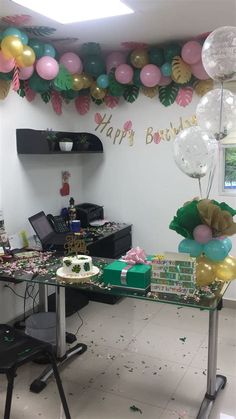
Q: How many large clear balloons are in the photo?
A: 3